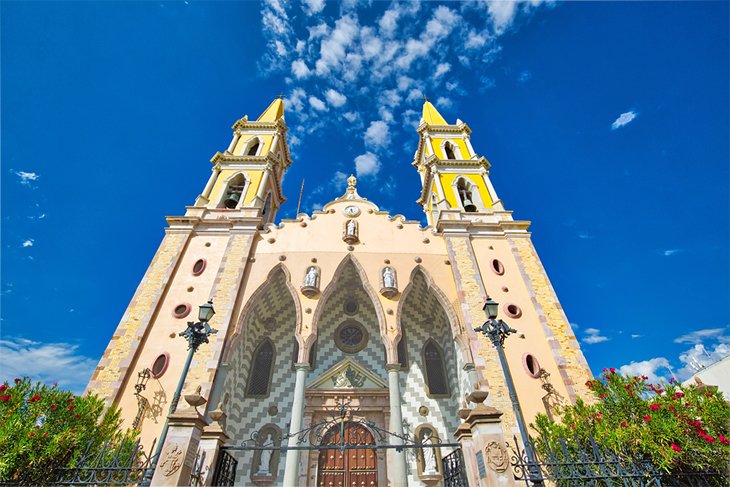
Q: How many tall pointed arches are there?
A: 3